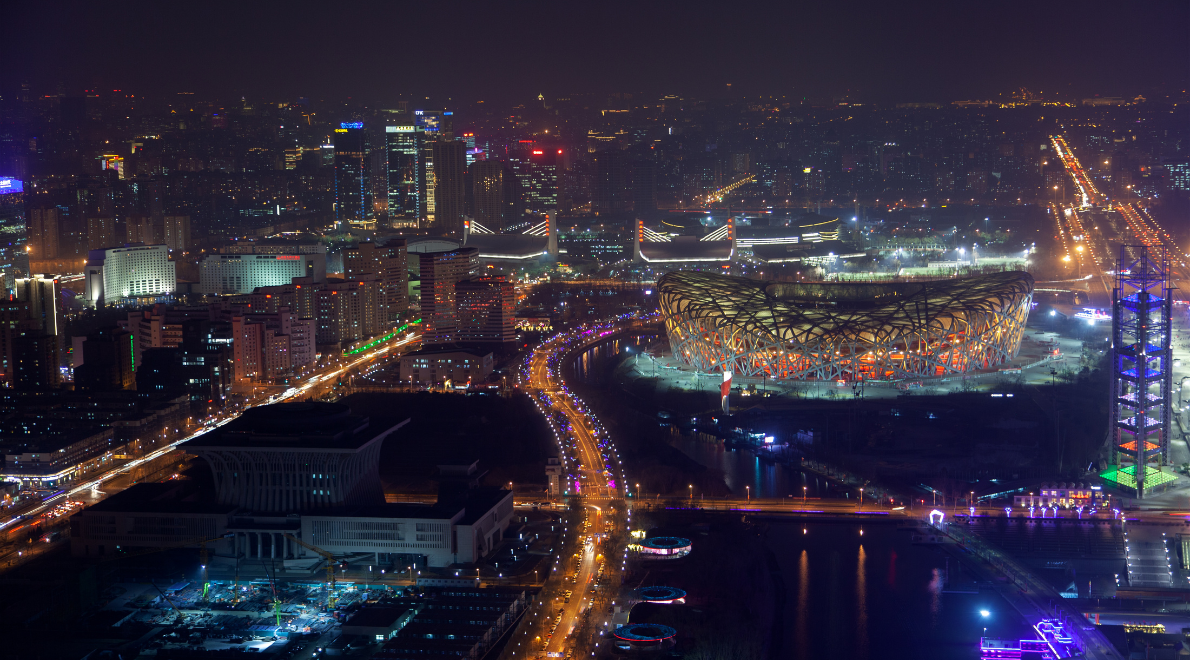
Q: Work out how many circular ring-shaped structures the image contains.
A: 3